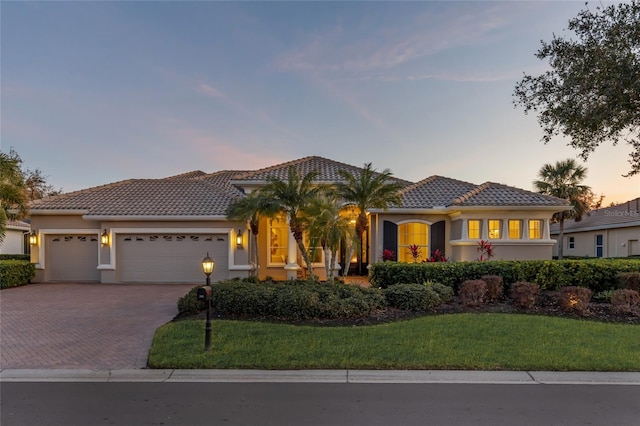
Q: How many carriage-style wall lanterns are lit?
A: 3